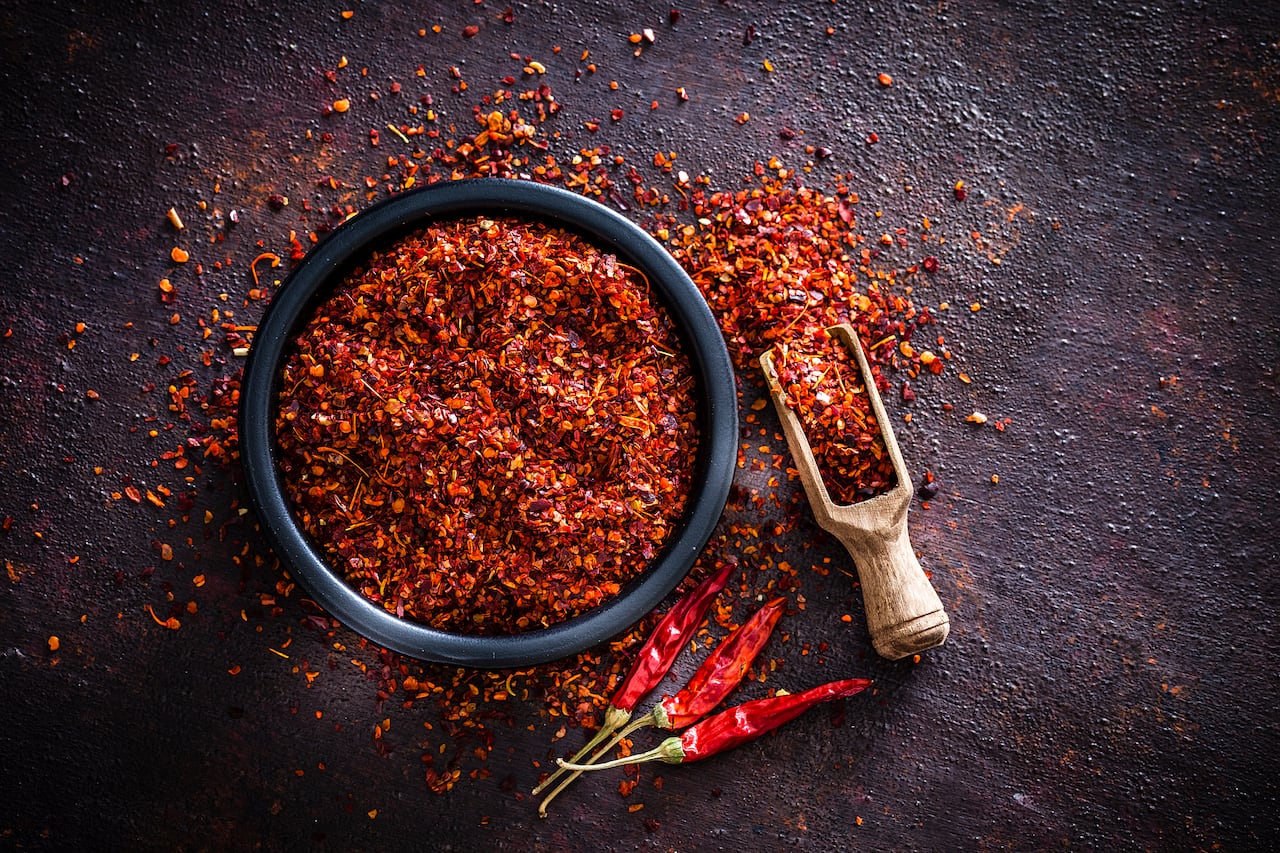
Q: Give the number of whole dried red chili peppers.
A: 3